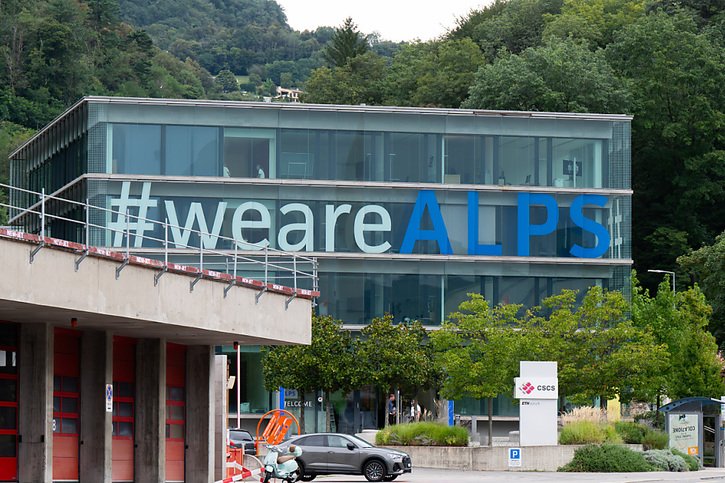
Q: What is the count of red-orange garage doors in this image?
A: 4